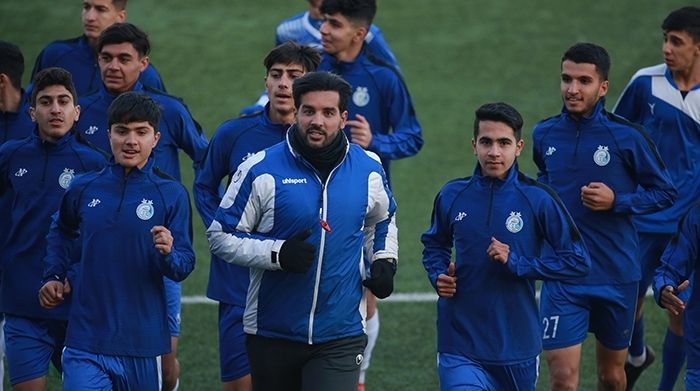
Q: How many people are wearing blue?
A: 13